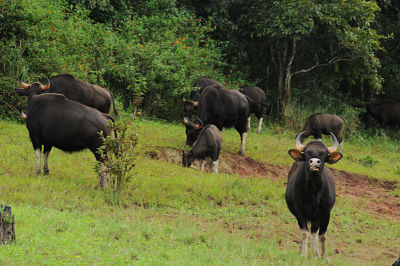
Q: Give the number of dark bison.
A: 9